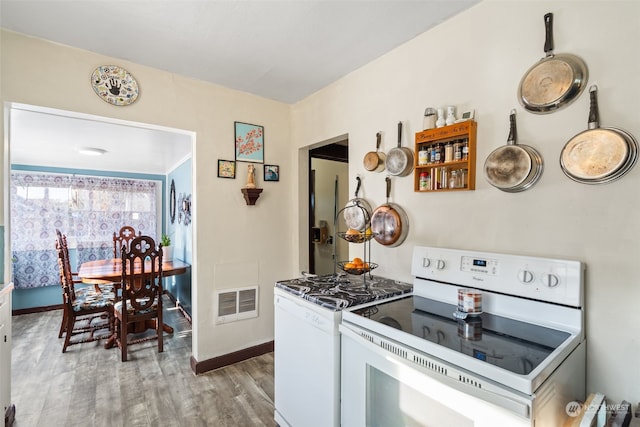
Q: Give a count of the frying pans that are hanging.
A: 7